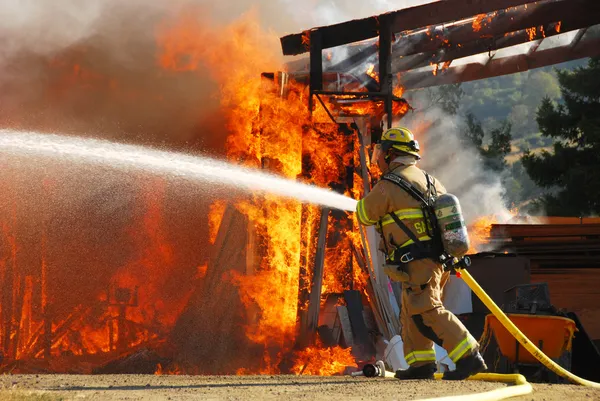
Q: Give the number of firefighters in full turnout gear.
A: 1